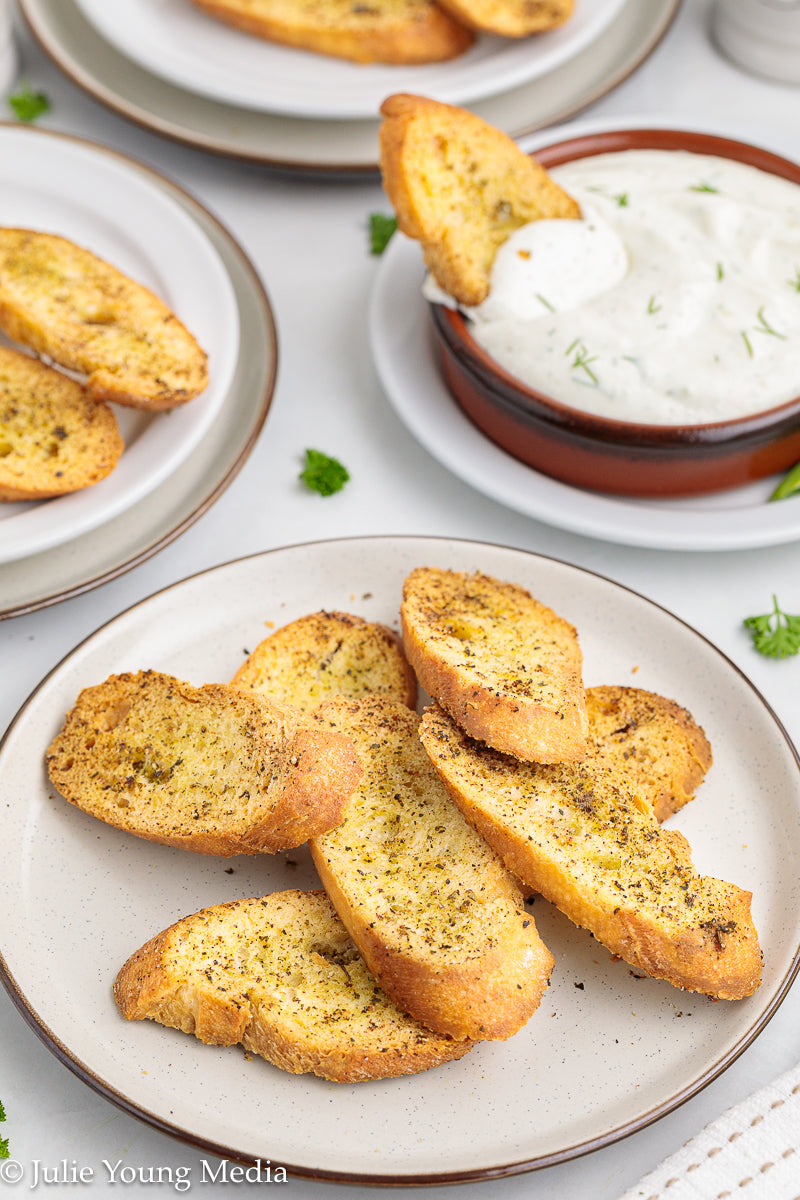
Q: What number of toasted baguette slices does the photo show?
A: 12